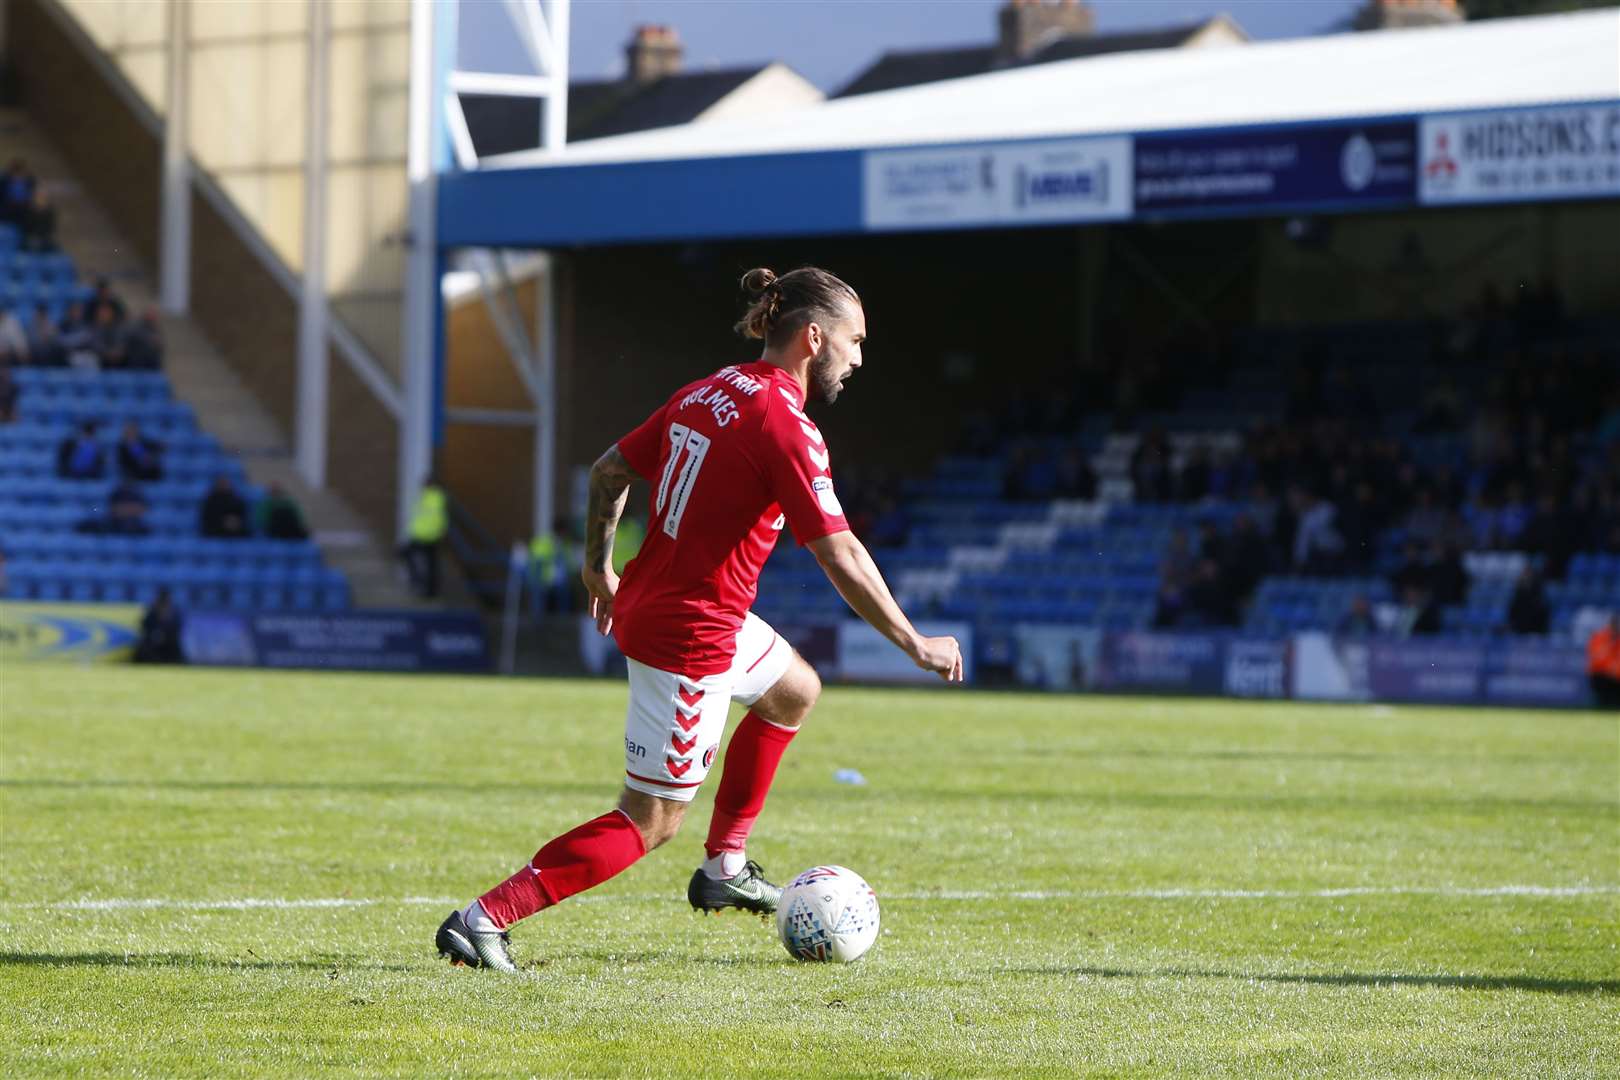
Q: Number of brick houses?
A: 3